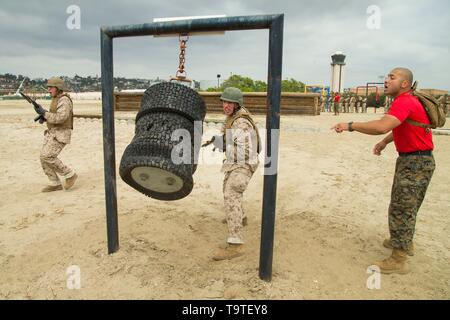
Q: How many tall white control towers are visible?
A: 1